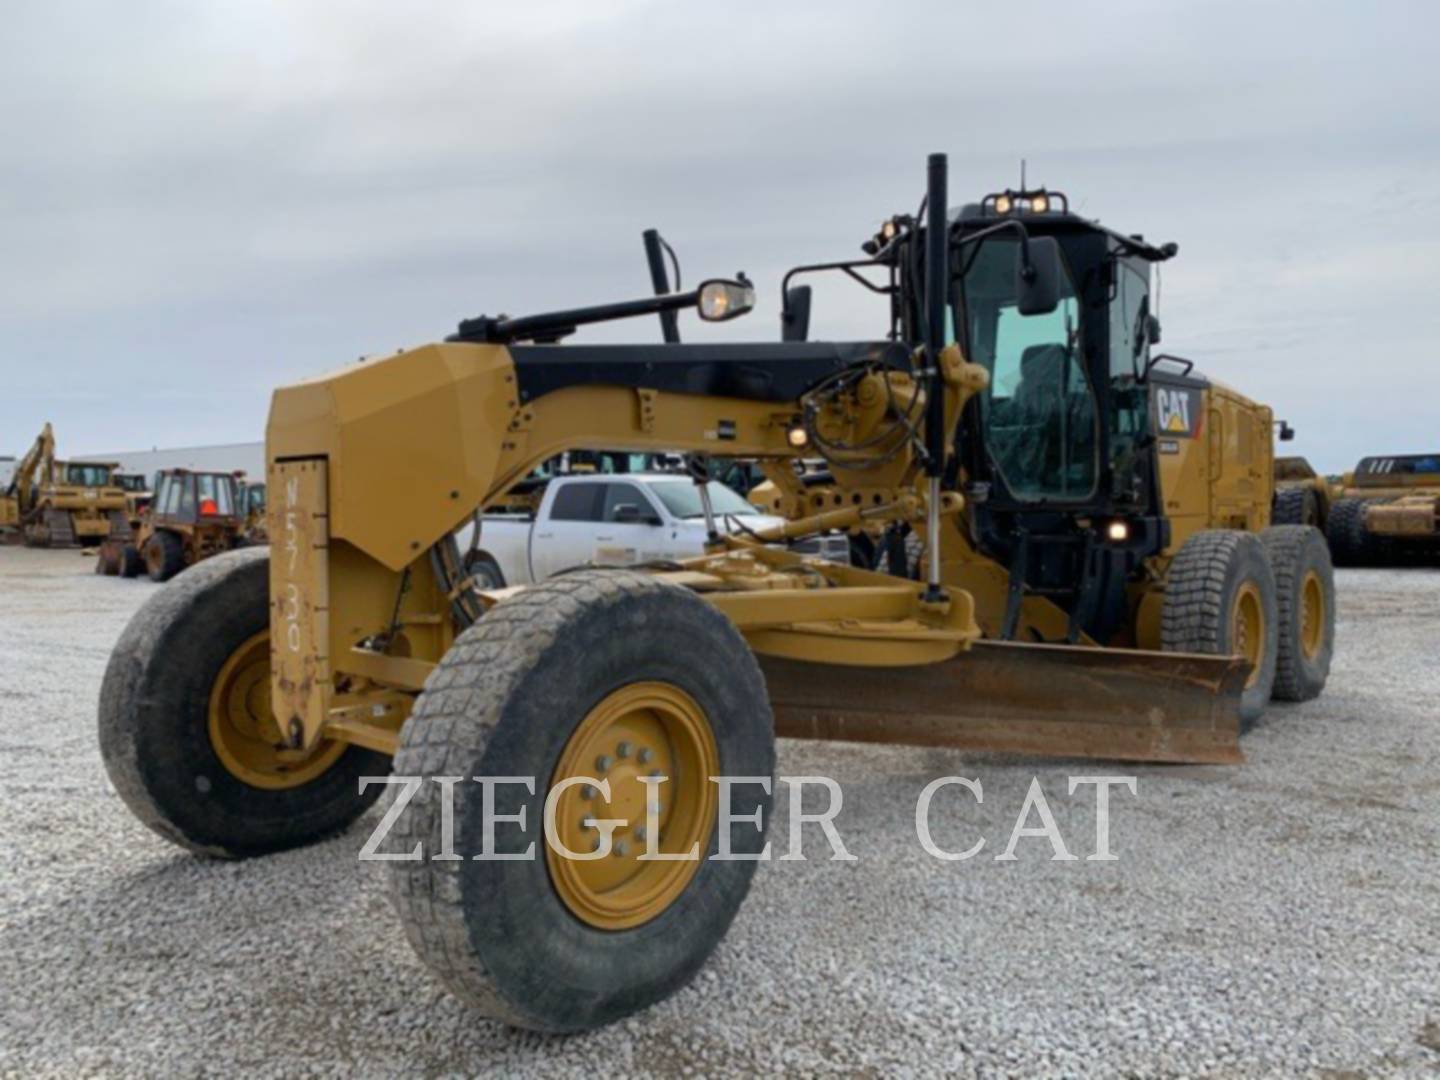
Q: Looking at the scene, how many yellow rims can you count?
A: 4